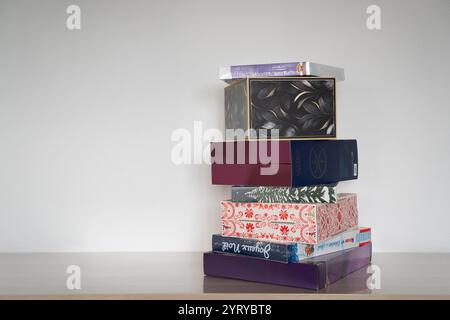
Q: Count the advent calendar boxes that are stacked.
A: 7